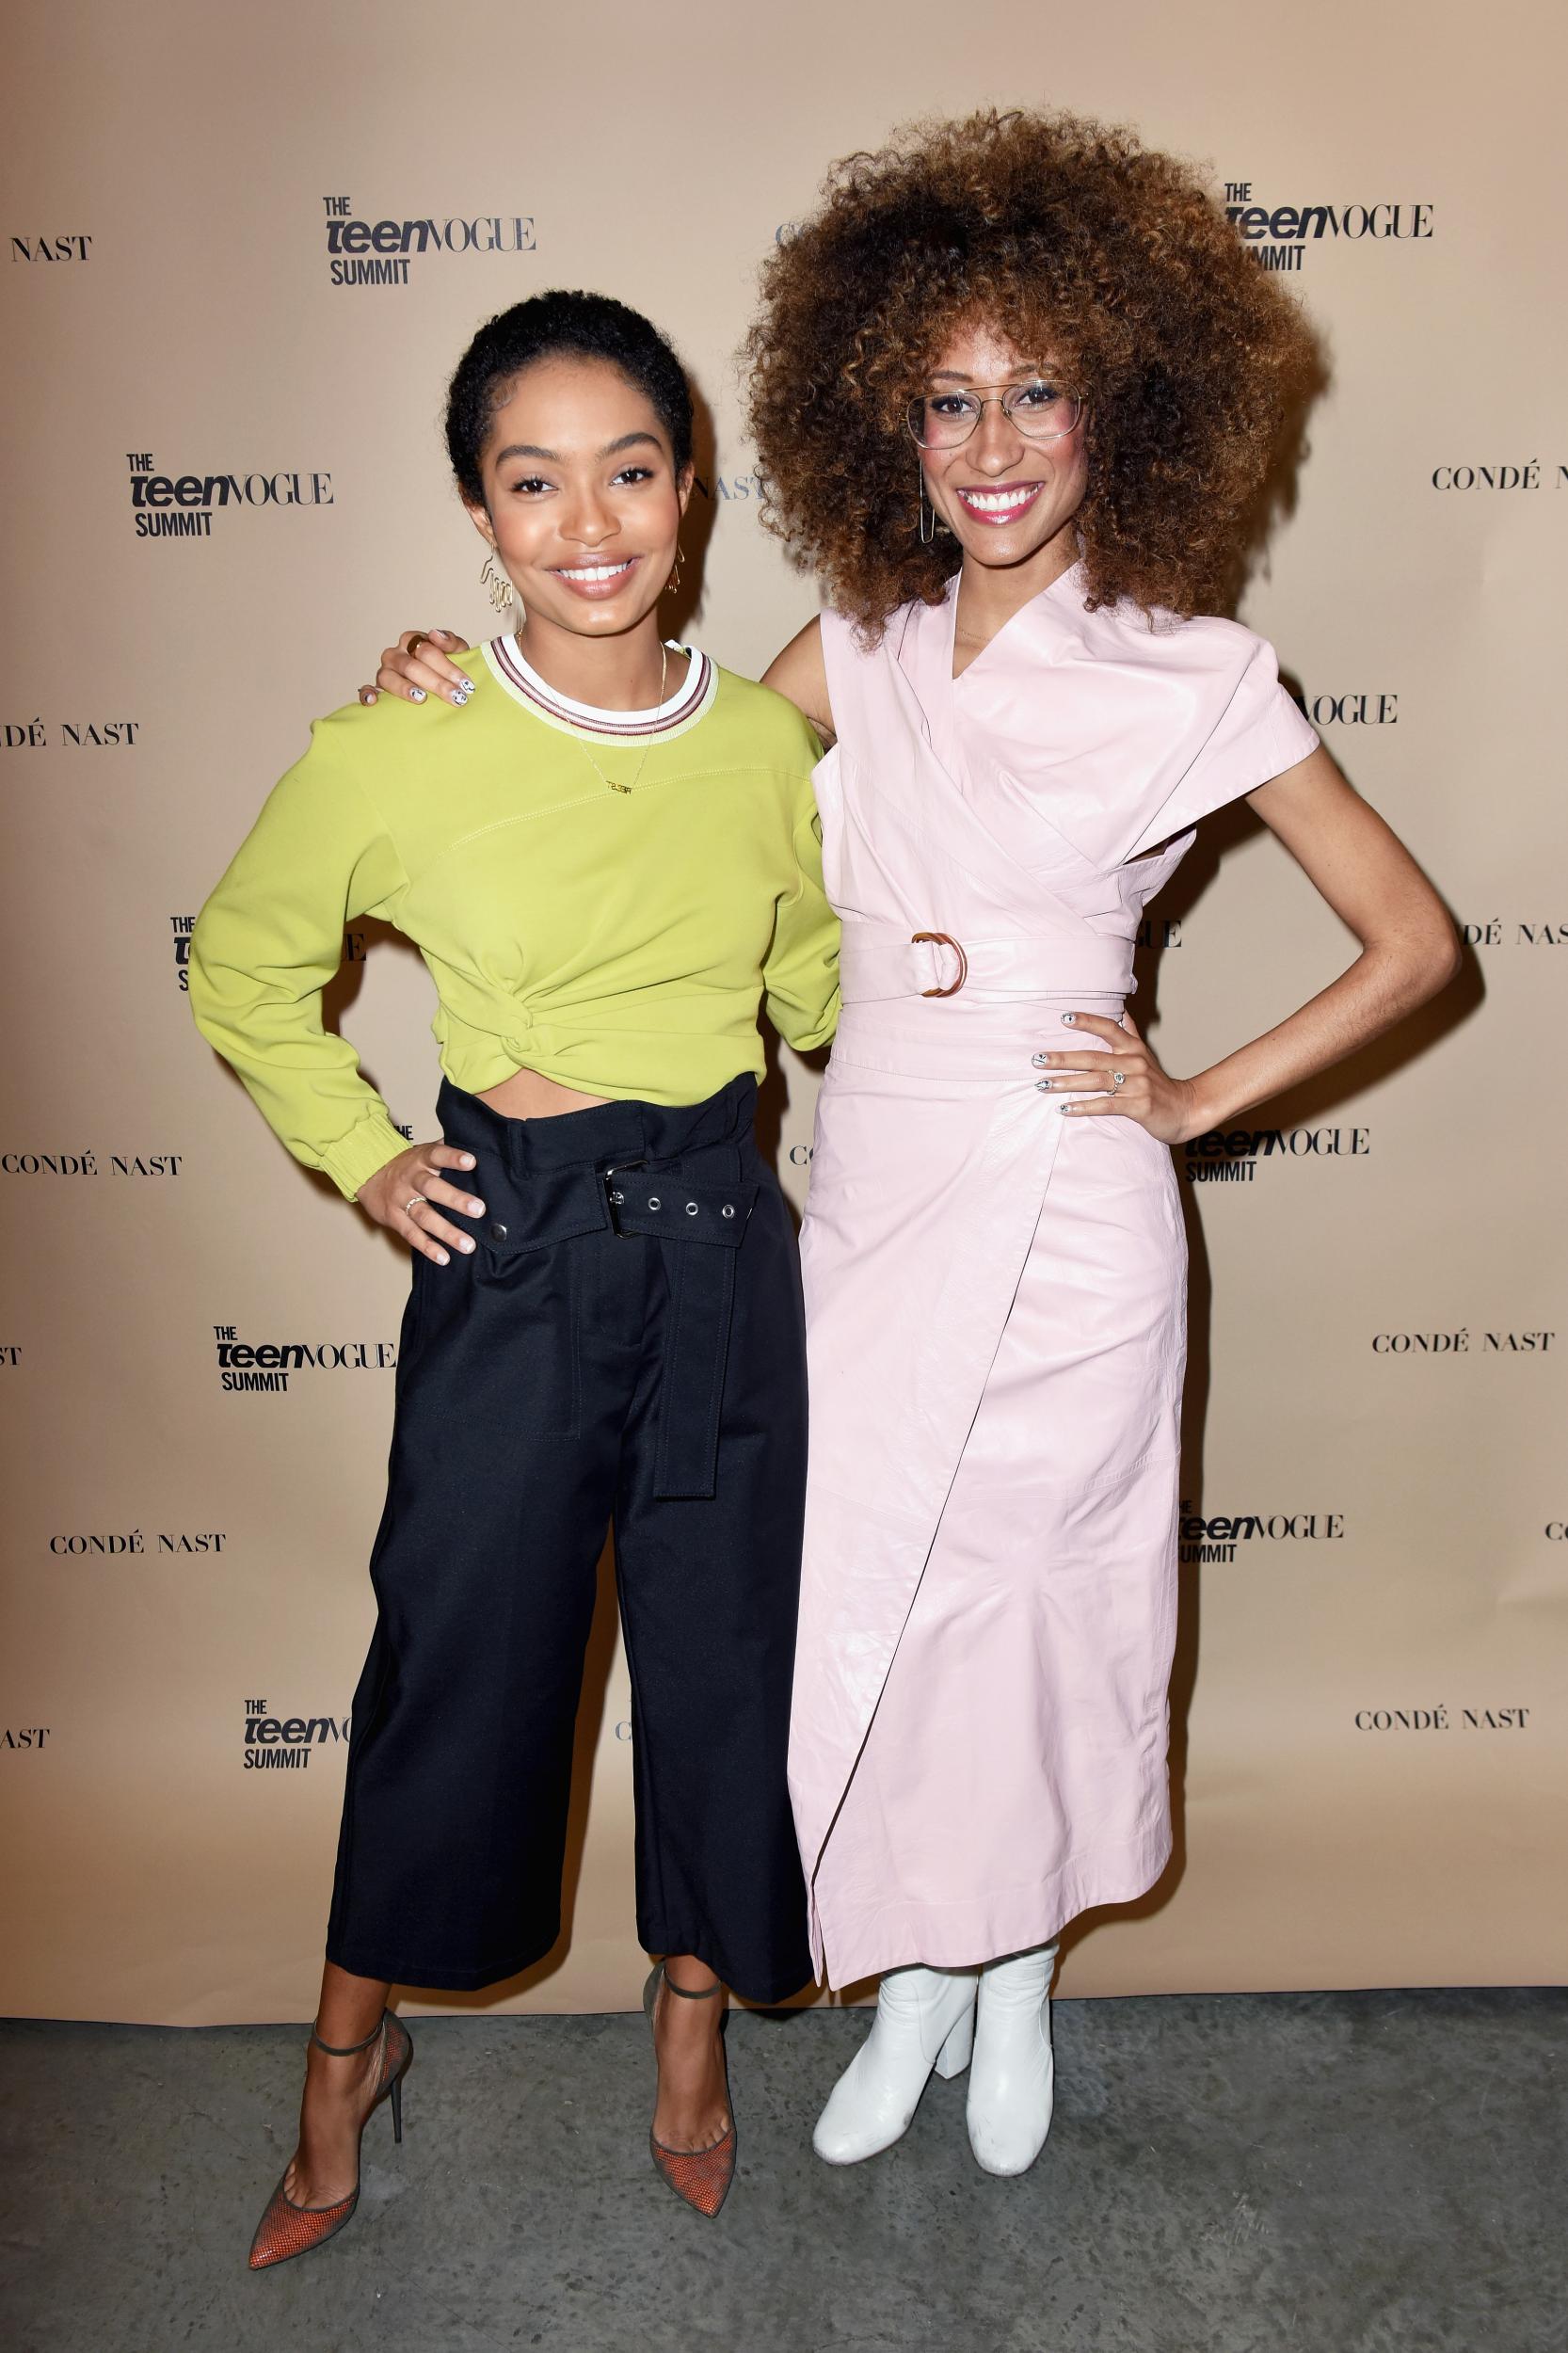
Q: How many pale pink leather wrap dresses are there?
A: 1